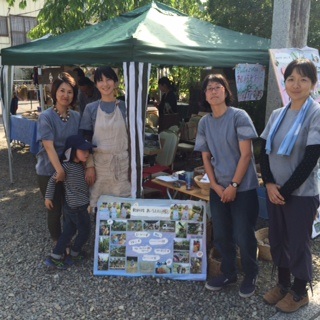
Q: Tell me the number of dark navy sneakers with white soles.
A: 2